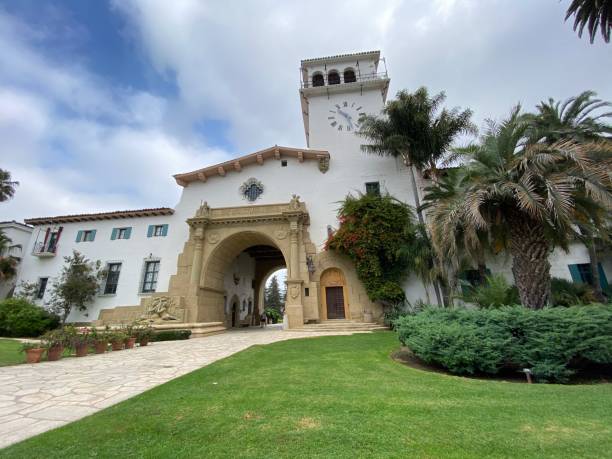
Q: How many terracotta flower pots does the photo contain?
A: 7